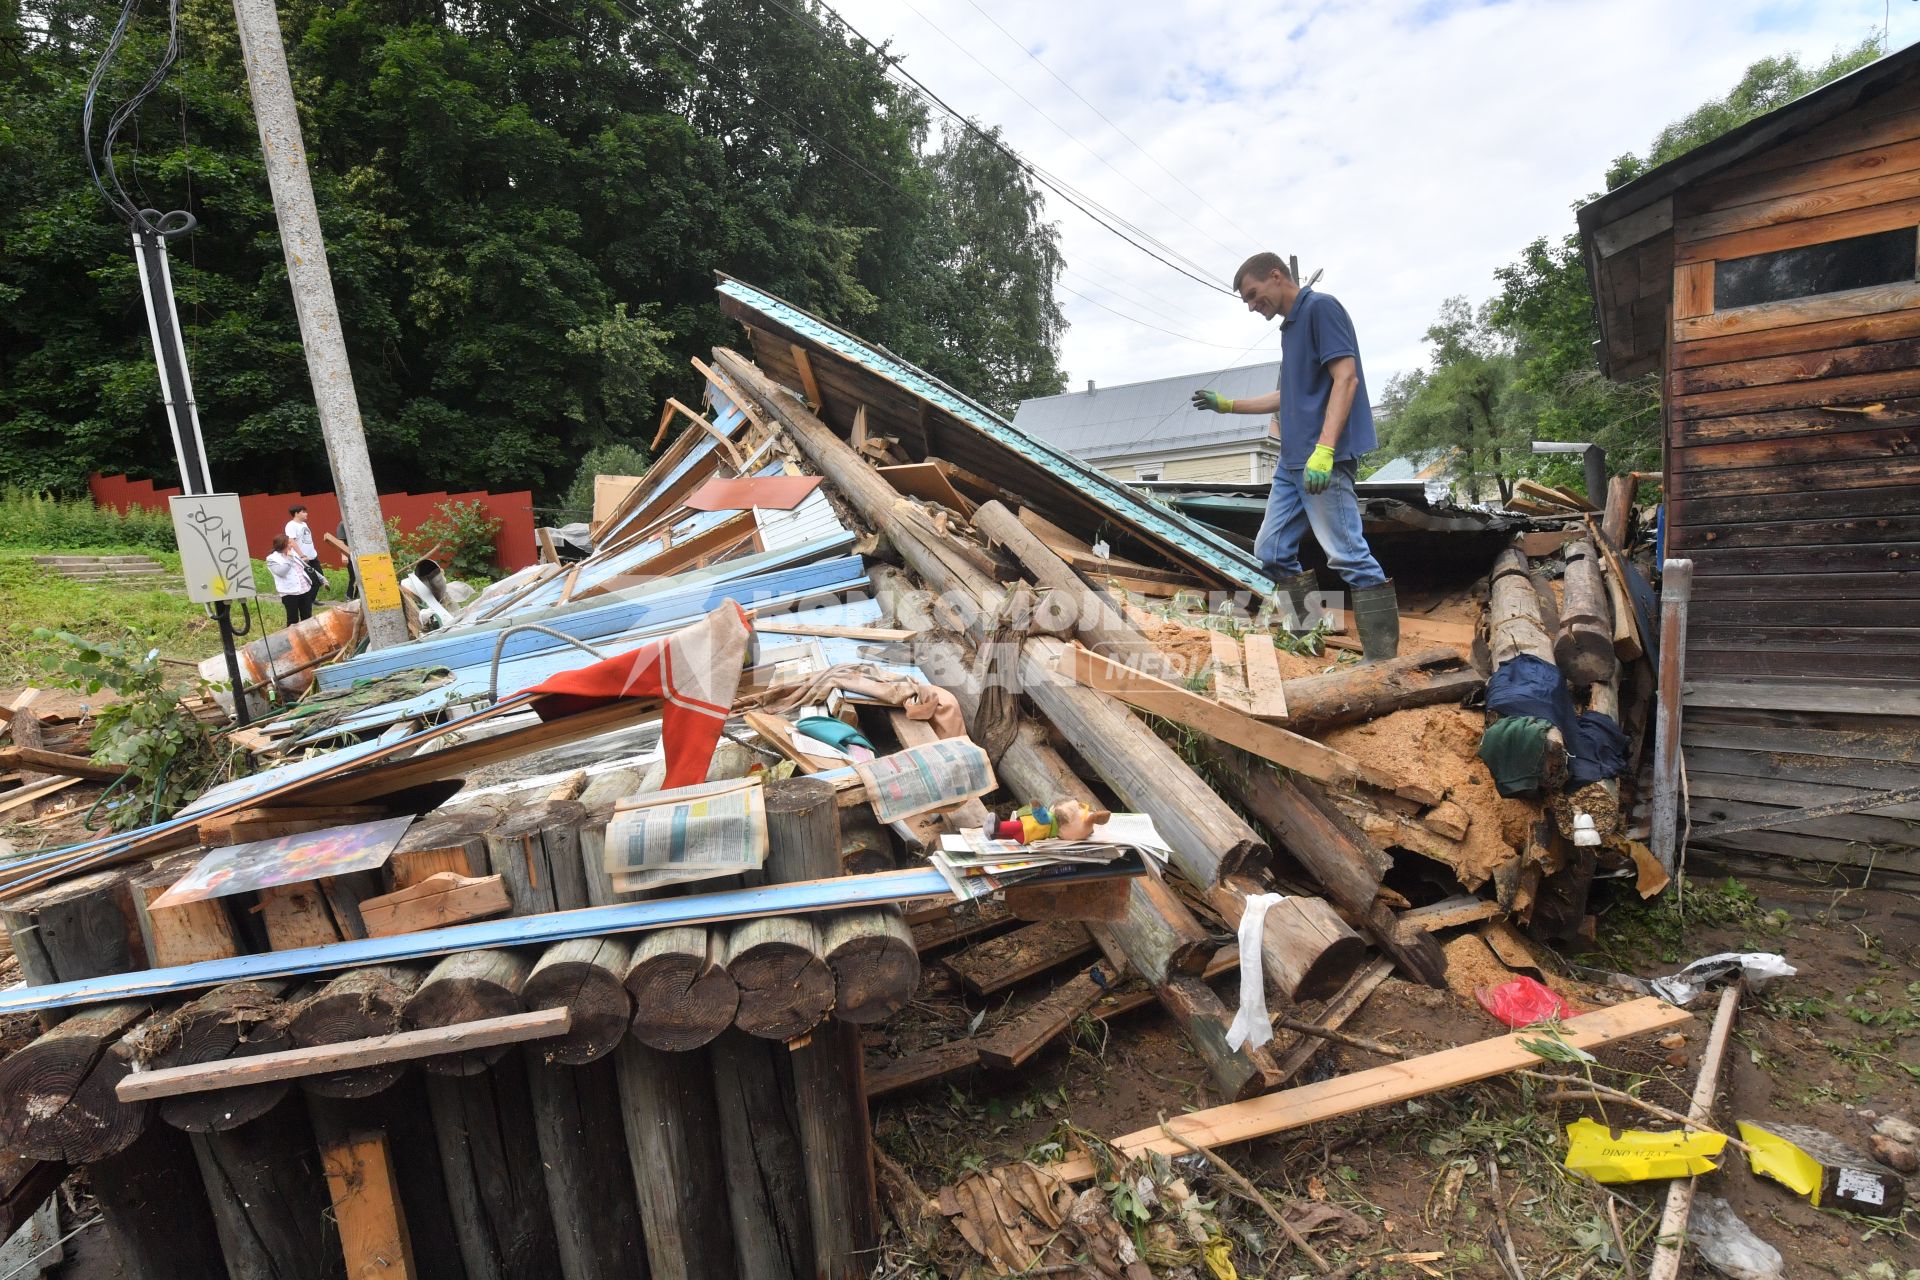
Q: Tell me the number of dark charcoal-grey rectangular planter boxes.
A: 0